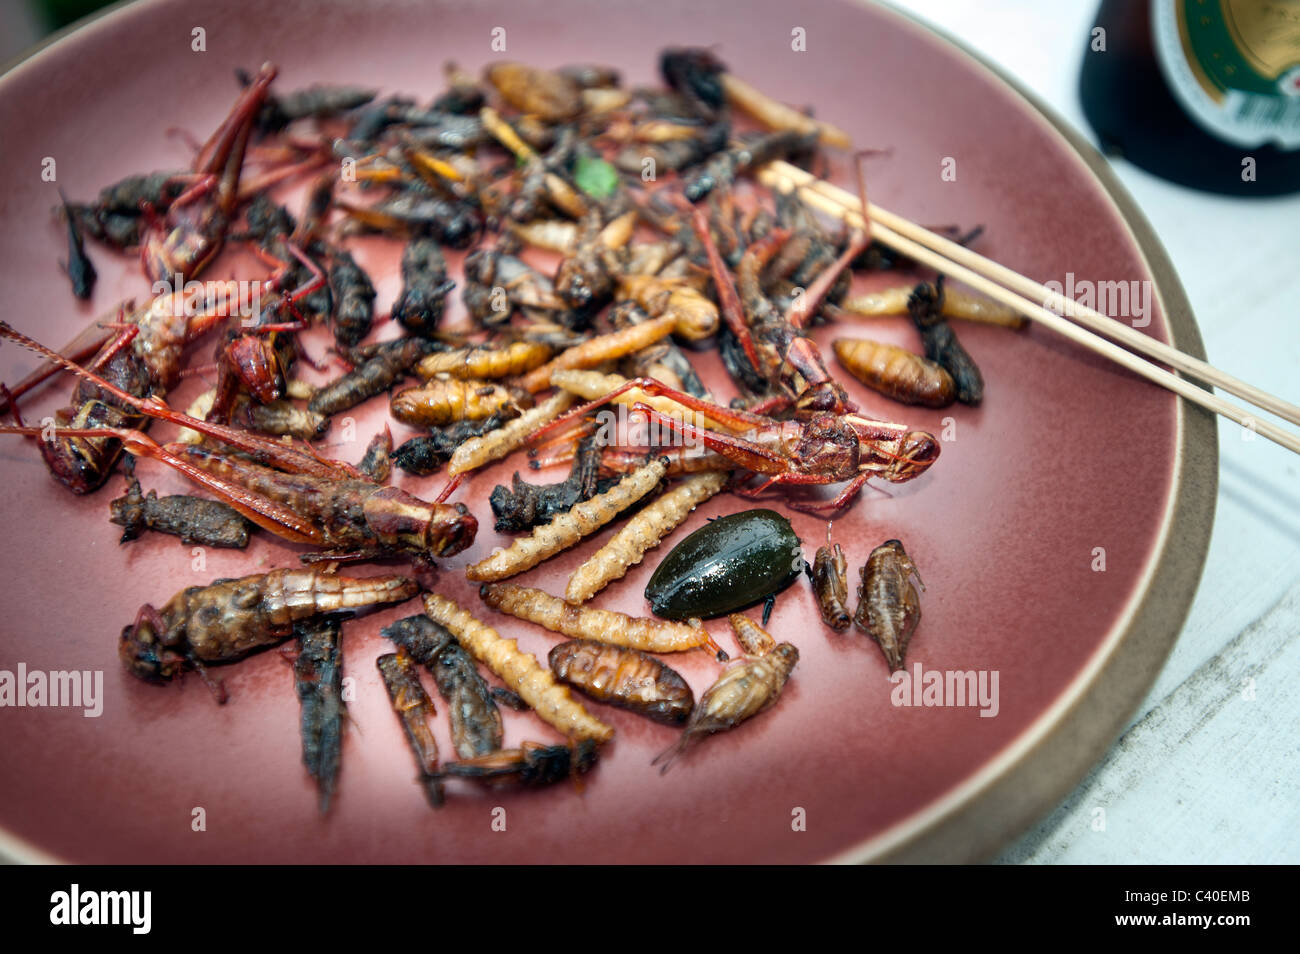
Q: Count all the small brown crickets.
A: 3